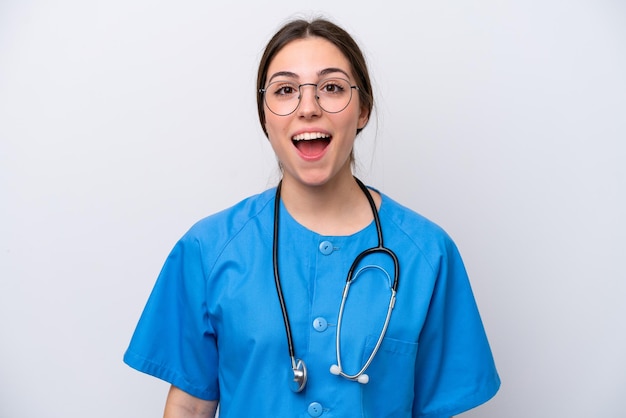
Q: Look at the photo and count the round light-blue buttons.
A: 3